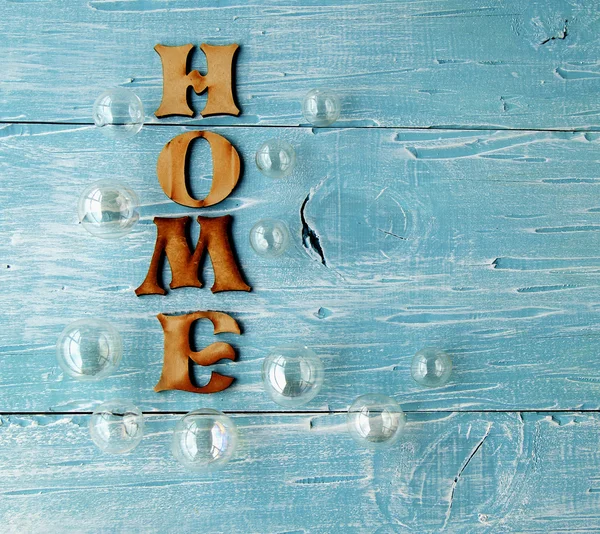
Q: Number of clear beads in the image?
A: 11